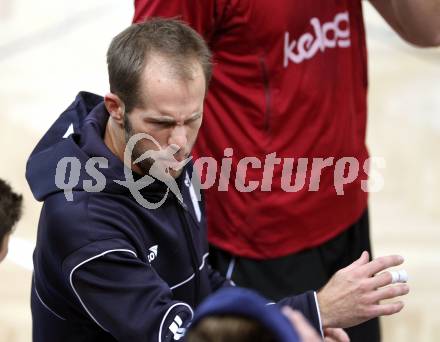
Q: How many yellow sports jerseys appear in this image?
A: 0